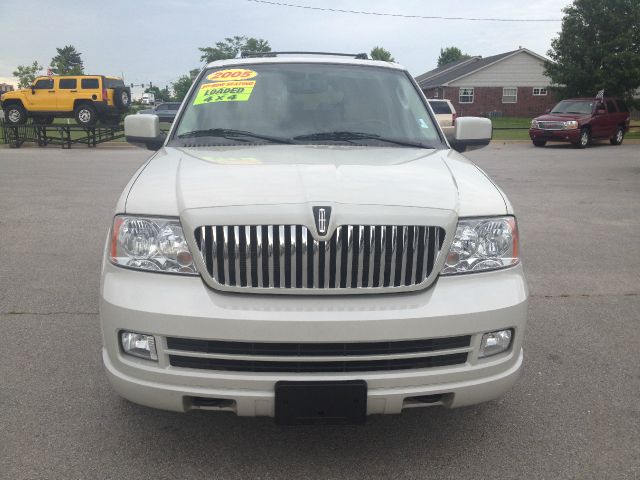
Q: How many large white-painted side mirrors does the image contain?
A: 2